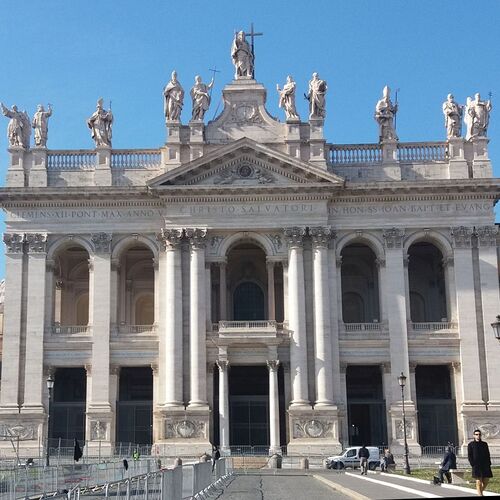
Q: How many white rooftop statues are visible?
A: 11